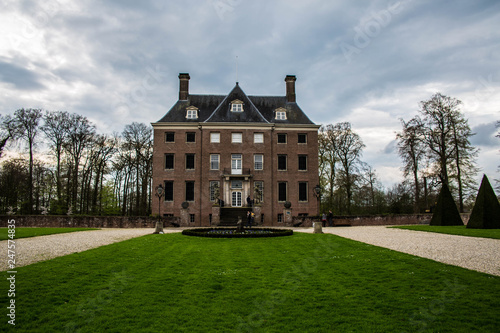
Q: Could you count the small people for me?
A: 5